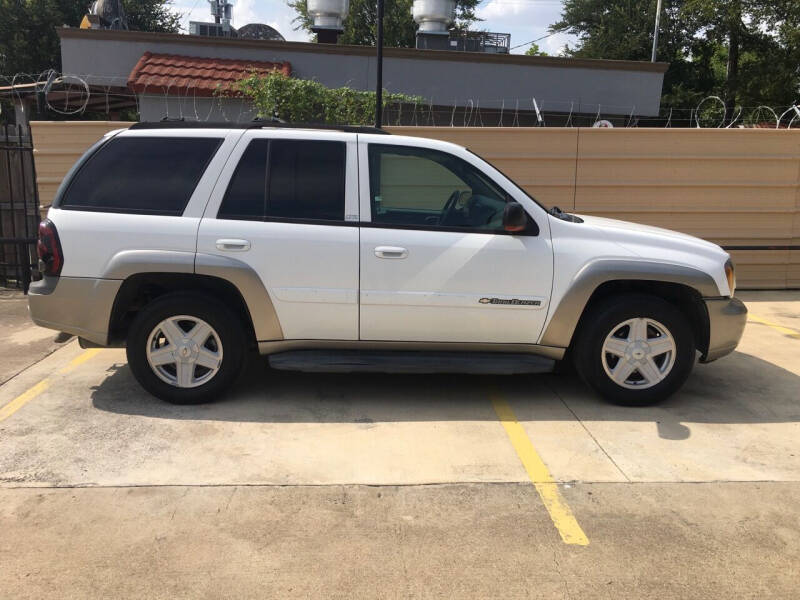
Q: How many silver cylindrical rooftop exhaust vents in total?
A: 2